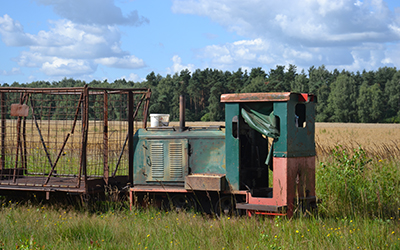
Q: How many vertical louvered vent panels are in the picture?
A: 2